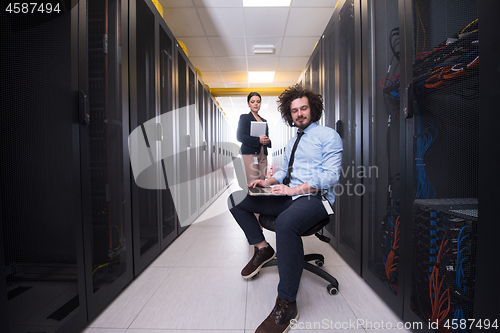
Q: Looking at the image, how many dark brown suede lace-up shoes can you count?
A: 2